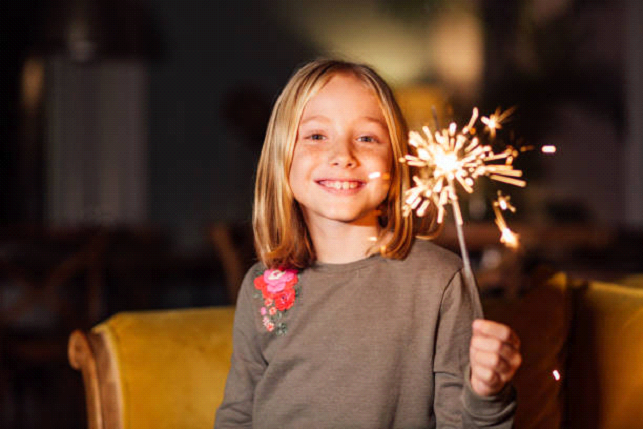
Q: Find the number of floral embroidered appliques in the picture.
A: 1